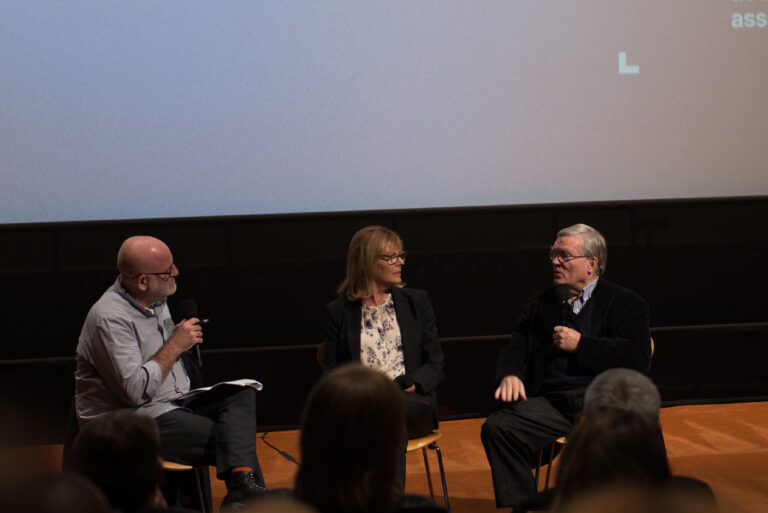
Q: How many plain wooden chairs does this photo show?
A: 3